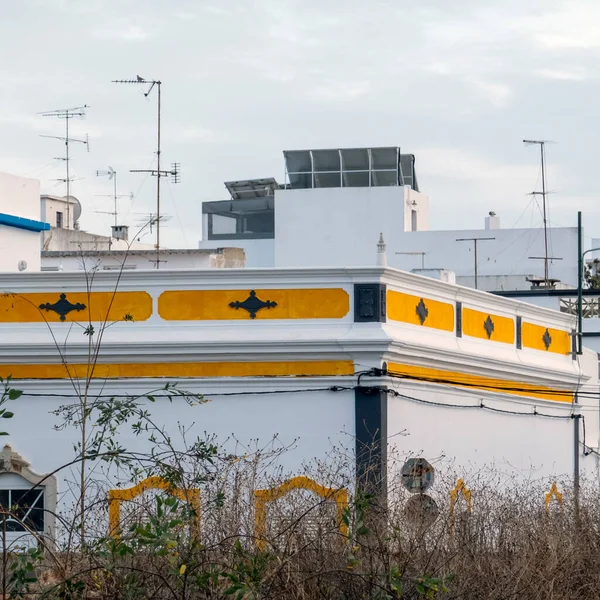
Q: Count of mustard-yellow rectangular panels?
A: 5